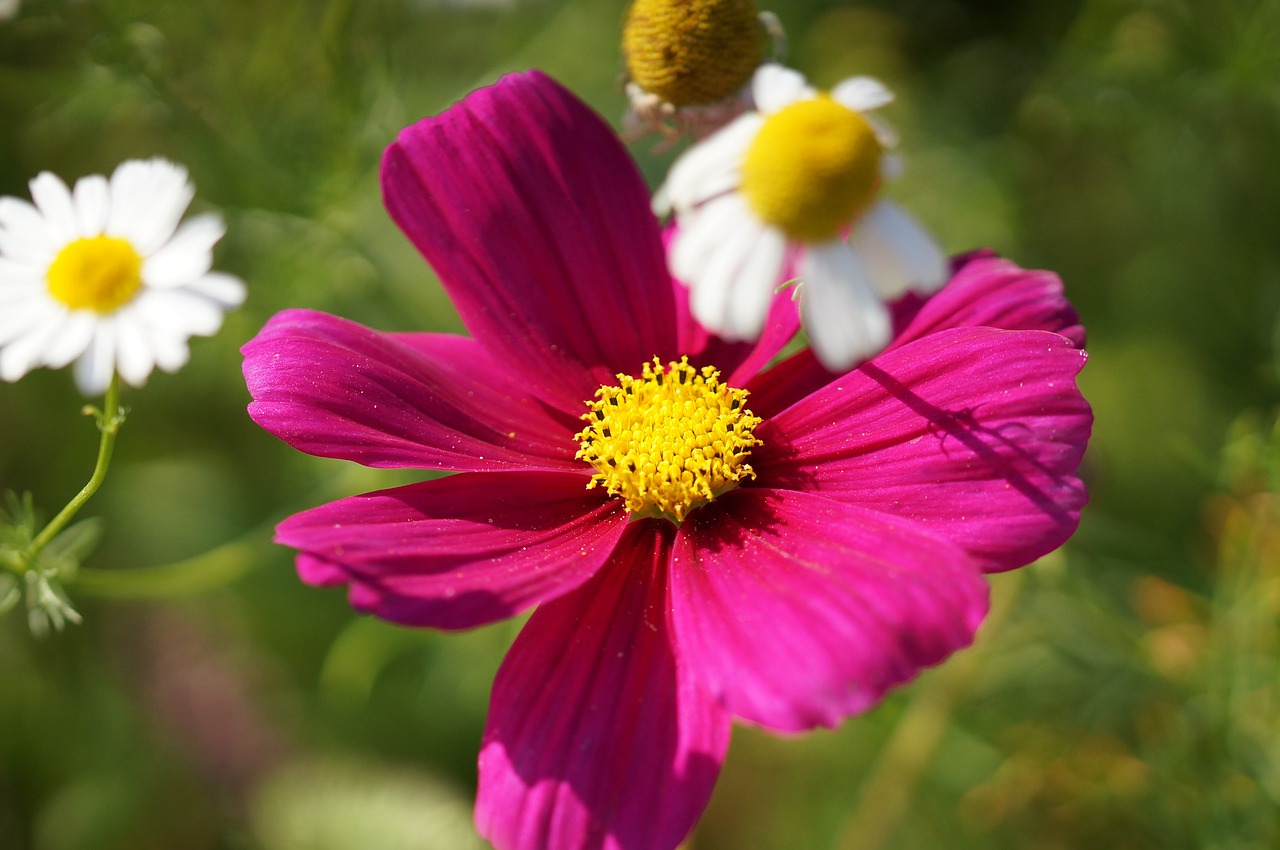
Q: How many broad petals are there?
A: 8